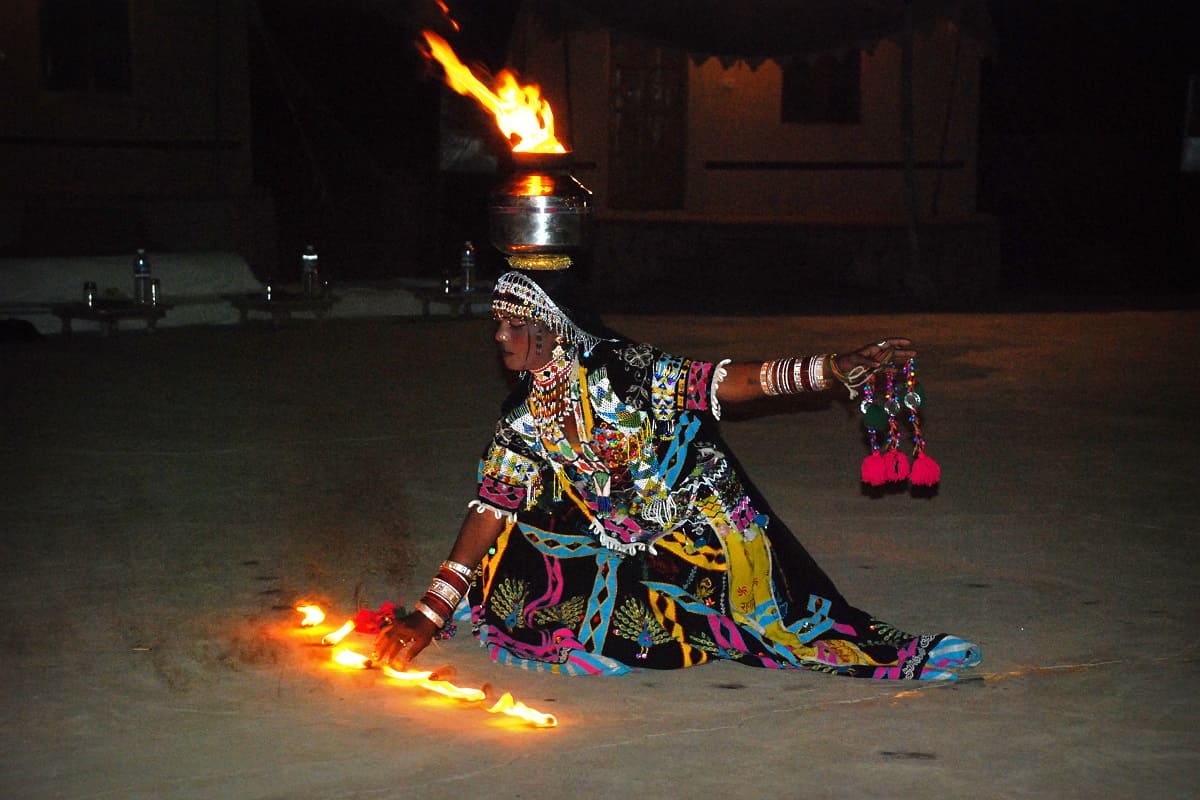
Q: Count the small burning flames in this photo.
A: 6